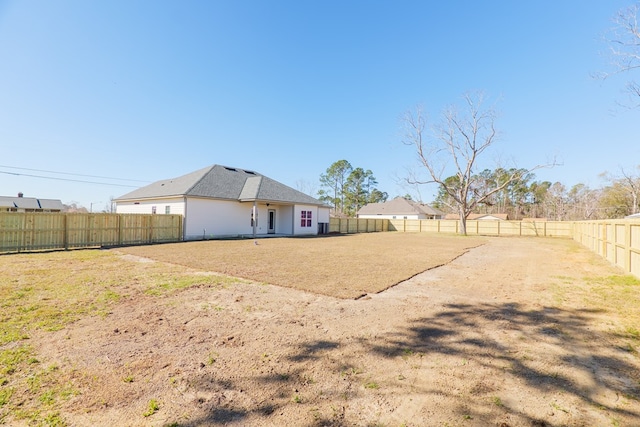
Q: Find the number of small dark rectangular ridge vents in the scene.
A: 2